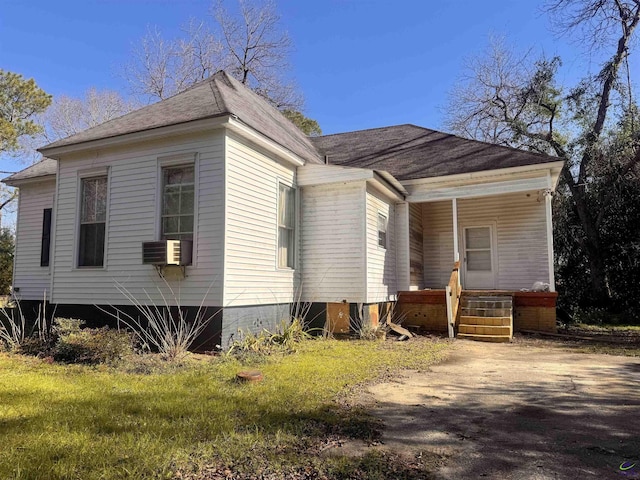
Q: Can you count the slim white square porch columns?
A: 2